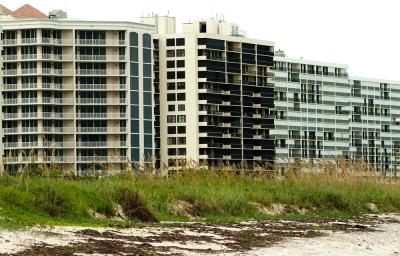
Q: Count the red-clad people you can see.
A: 0